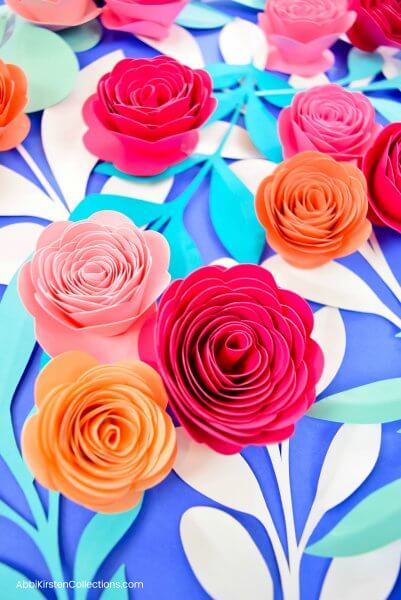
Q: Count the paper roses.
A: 12